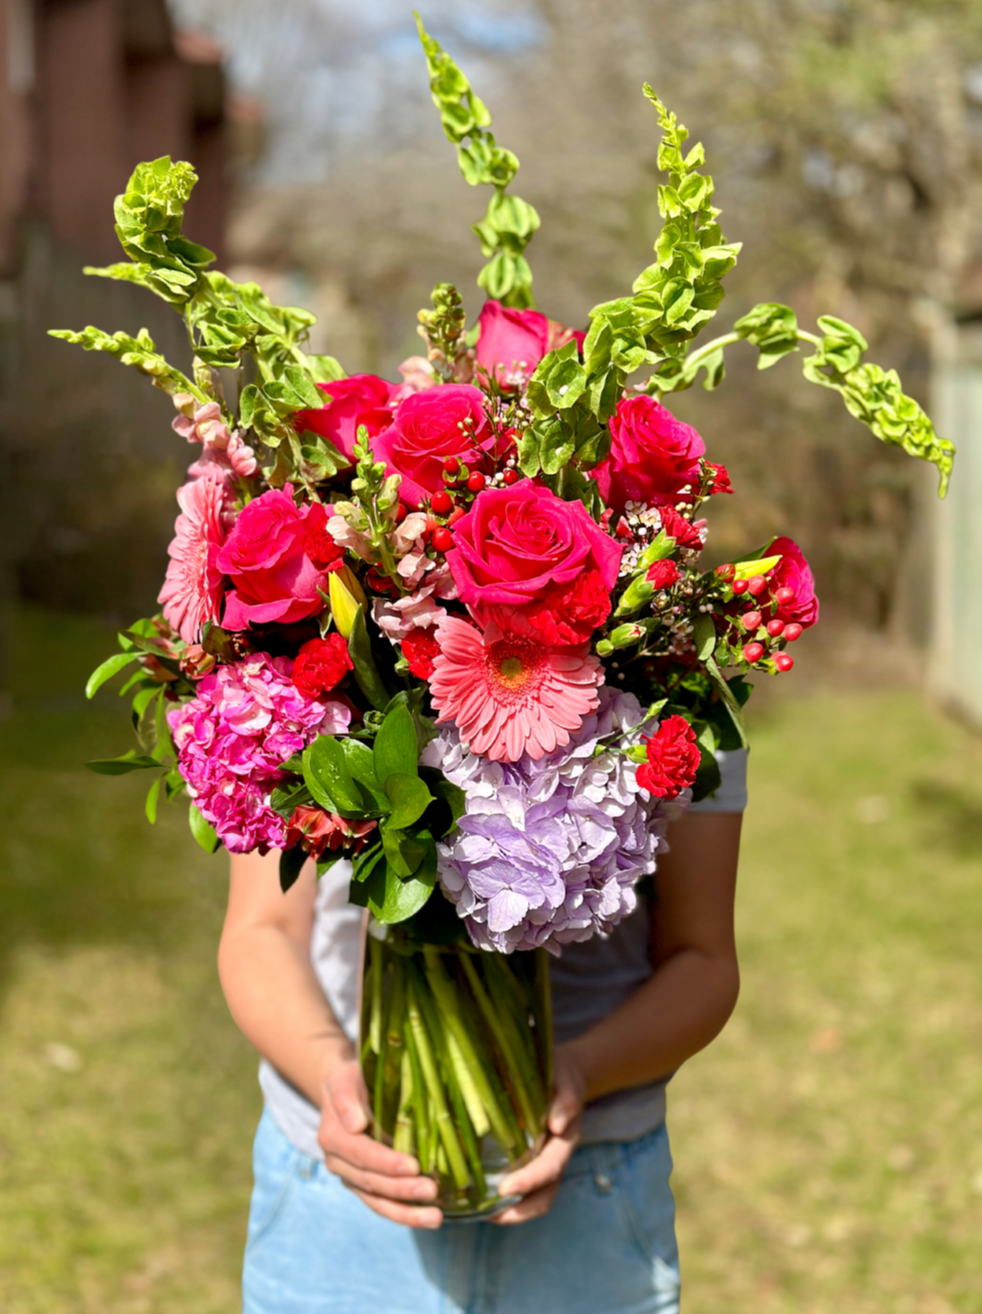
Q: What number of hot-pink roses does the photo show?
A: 7